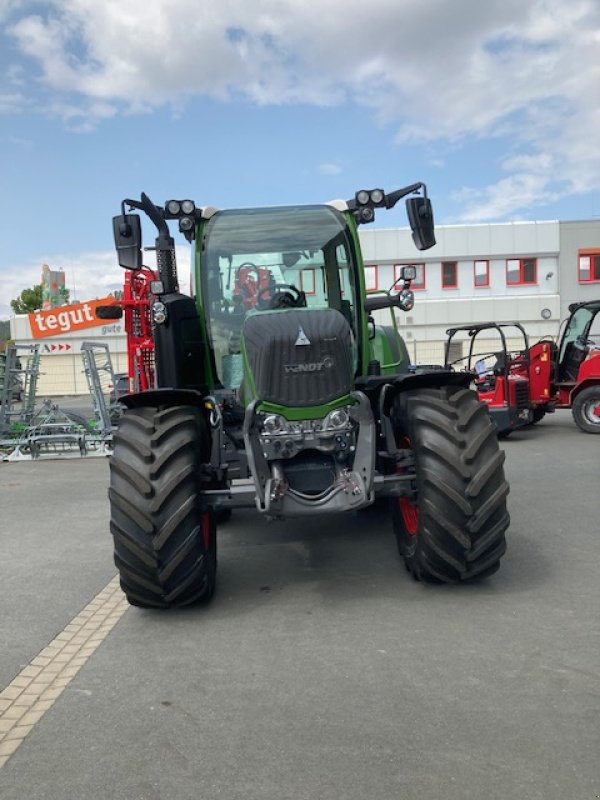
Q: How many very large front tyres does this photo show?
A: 2